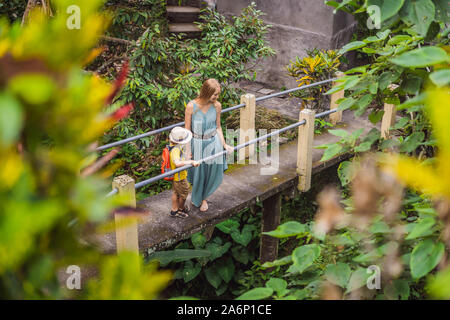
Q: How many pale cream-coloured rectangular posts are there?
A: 5